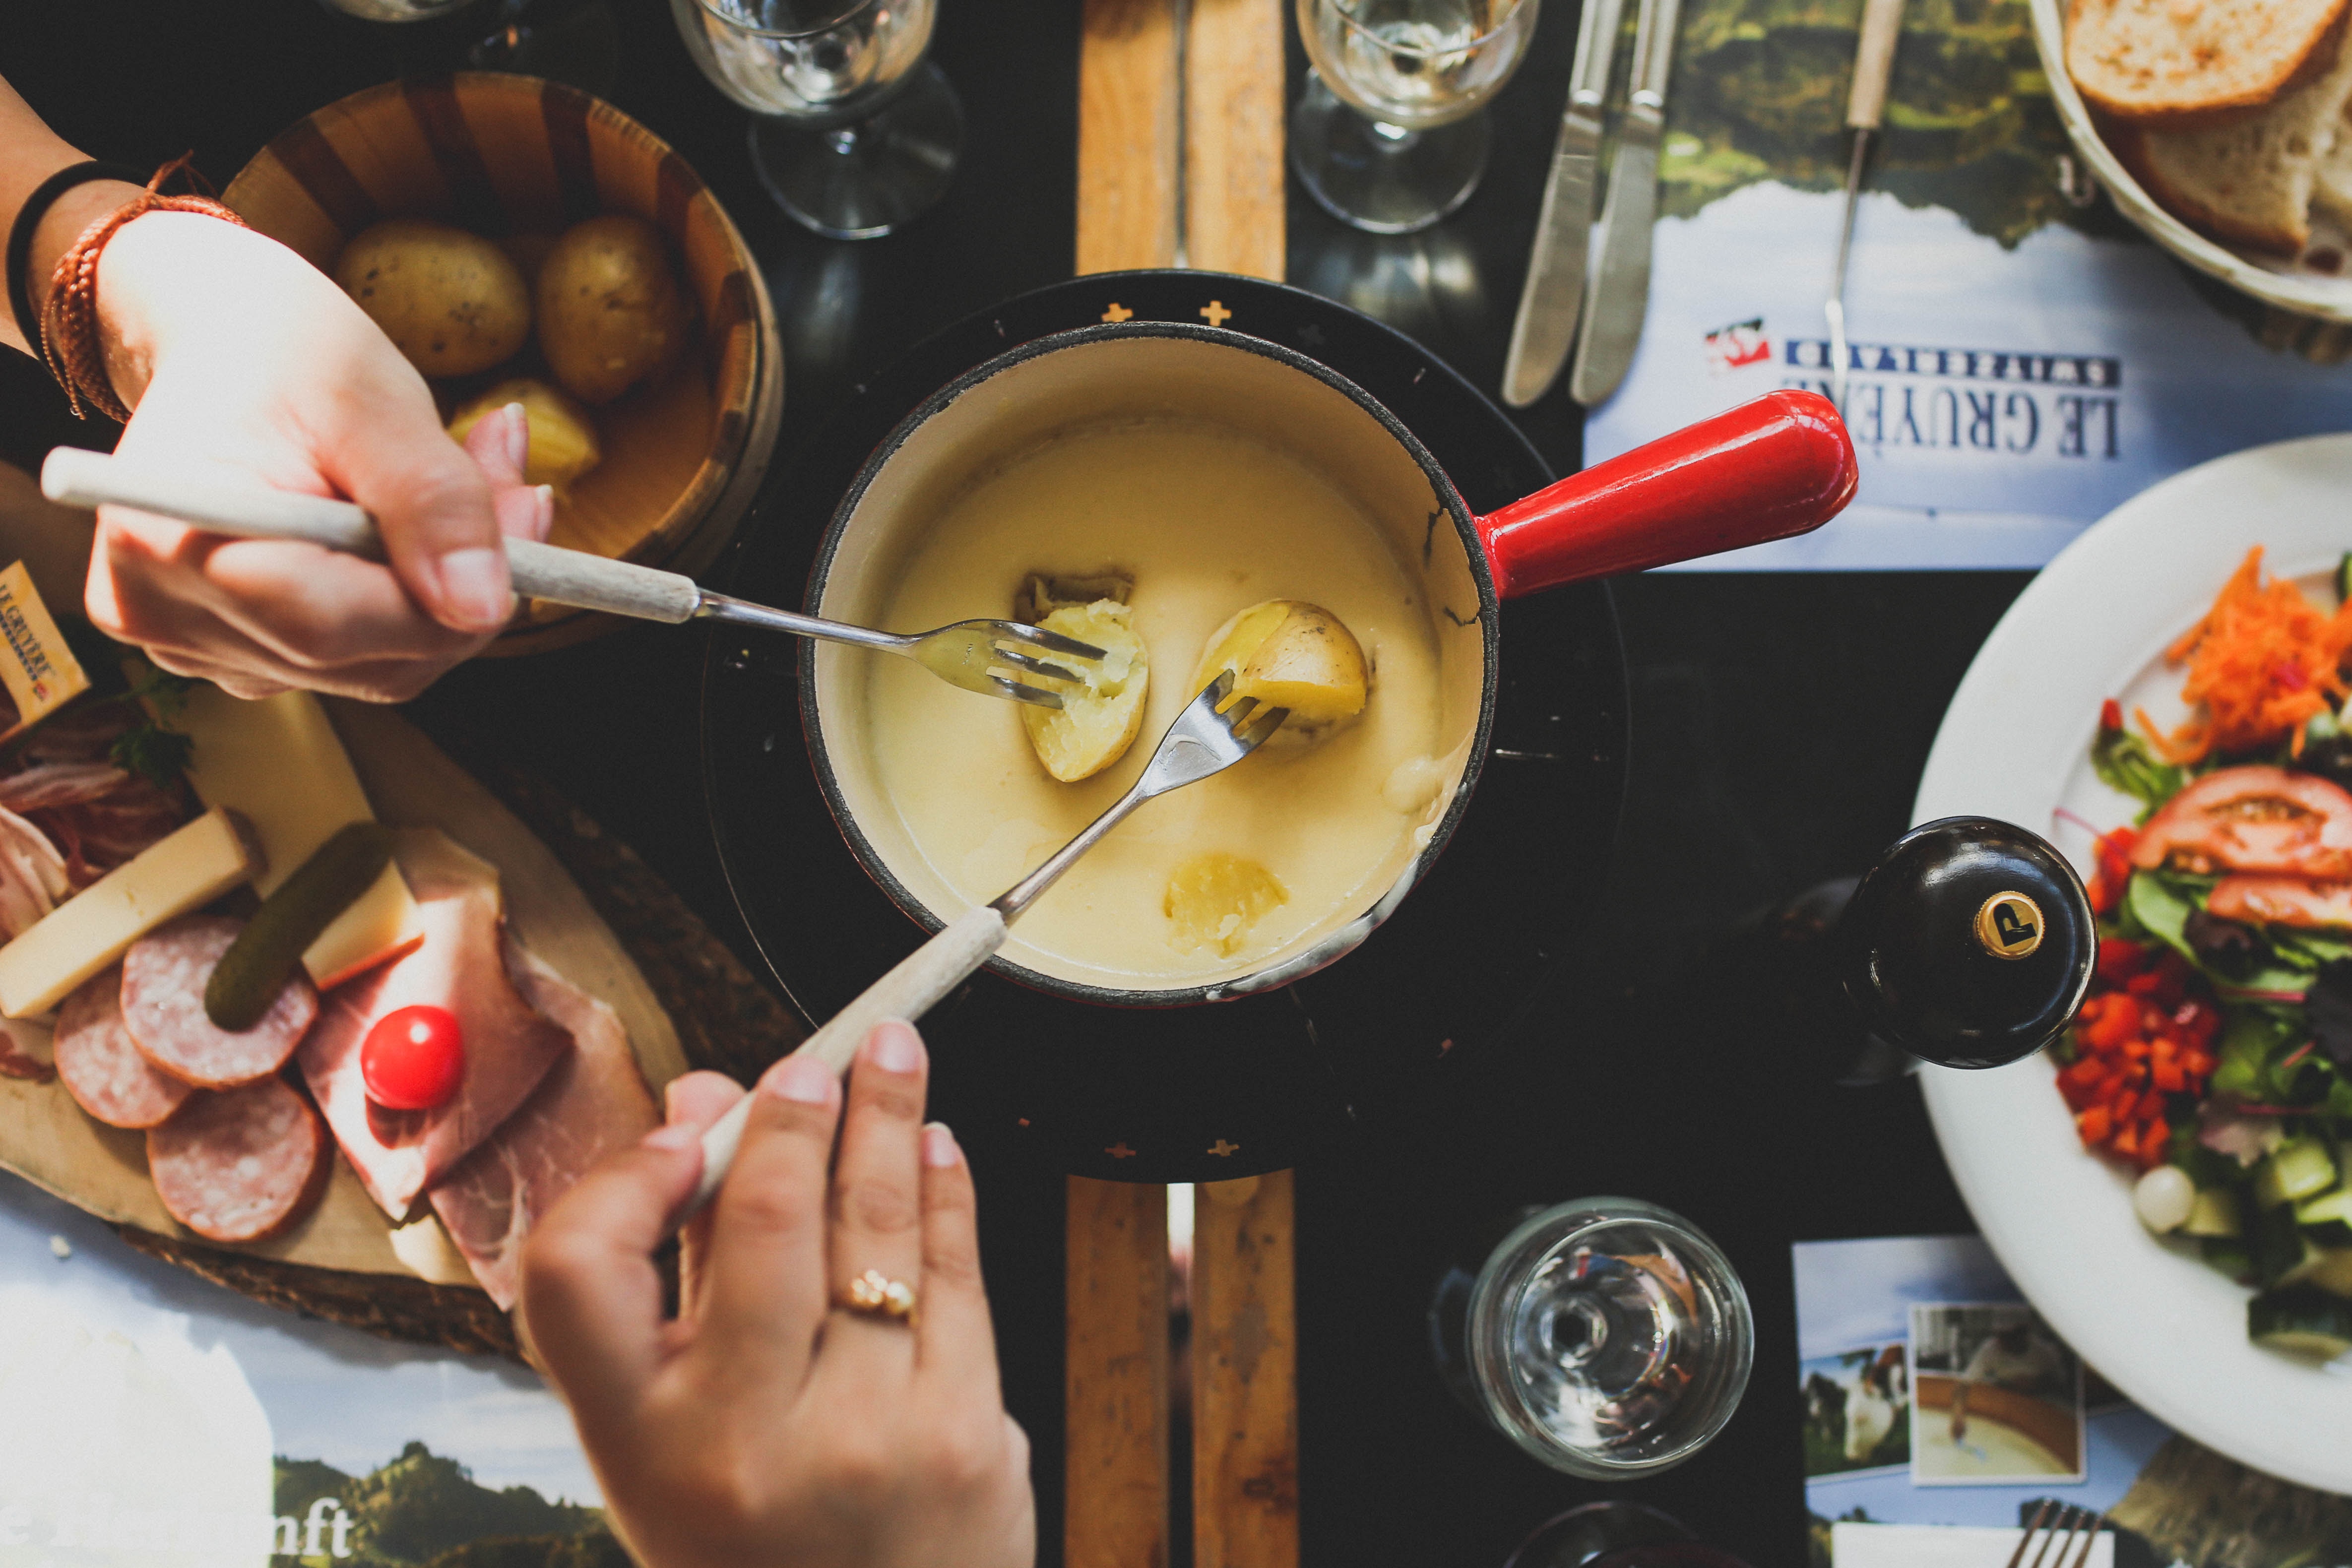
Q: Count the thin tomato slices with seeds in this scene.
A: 2